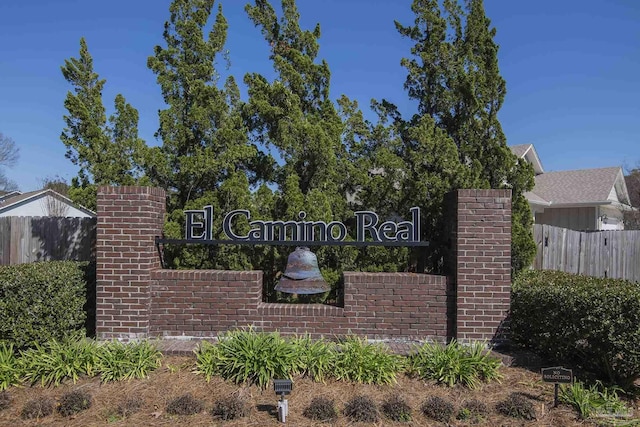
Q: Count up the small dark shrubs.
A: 12